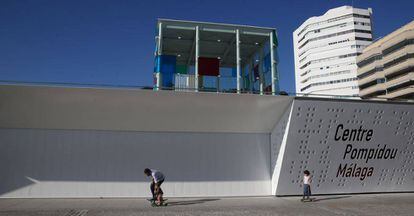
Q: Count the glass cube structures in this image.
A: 1